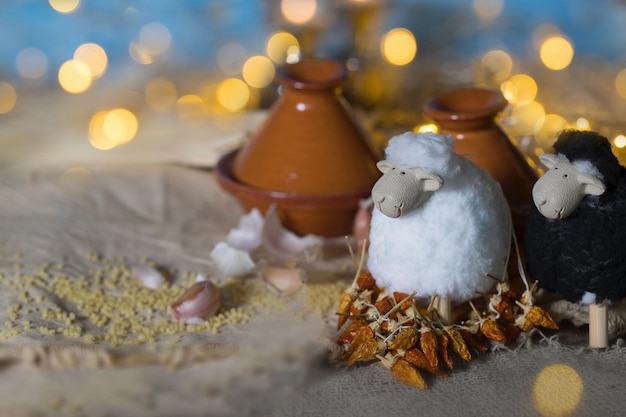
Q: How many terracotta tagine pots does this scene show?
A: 2